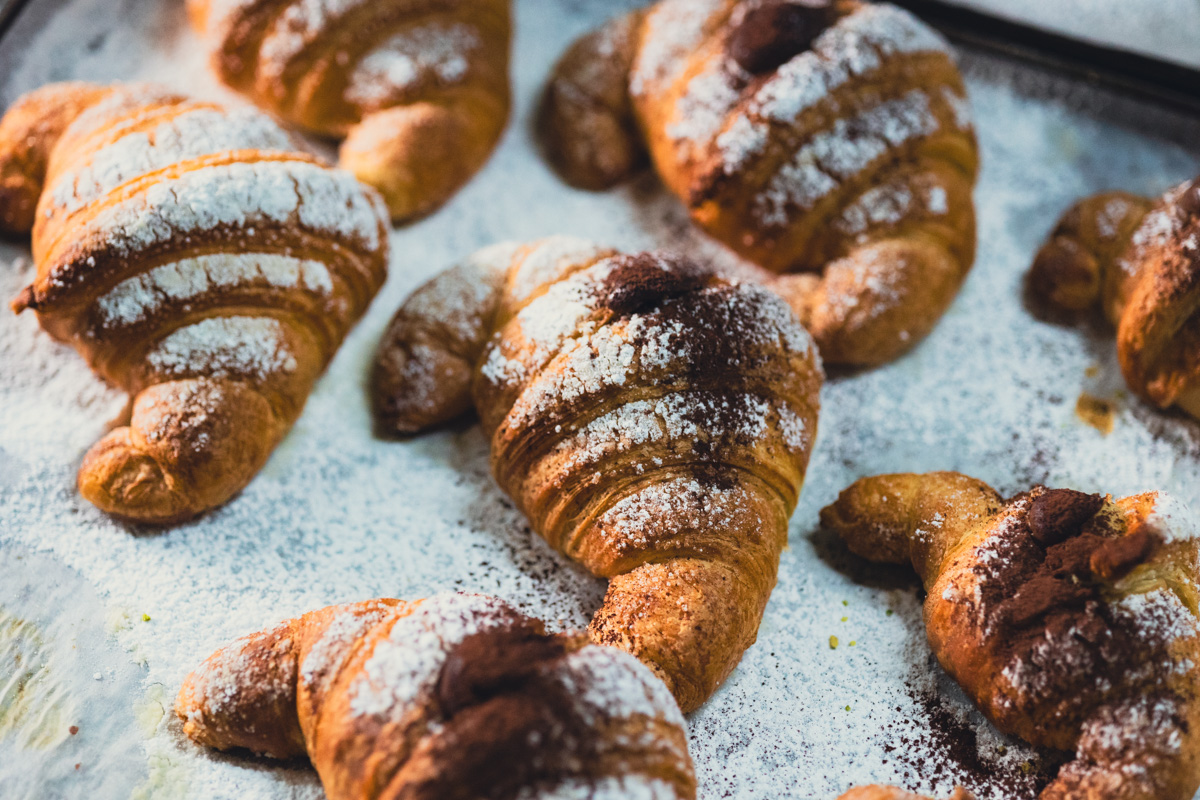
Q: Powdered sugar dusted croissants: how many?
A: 7